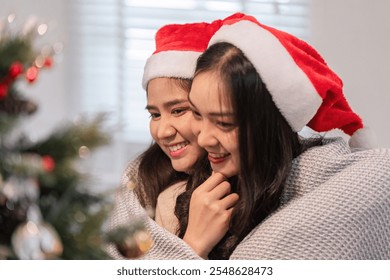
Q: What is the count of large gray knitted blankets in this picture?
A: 1